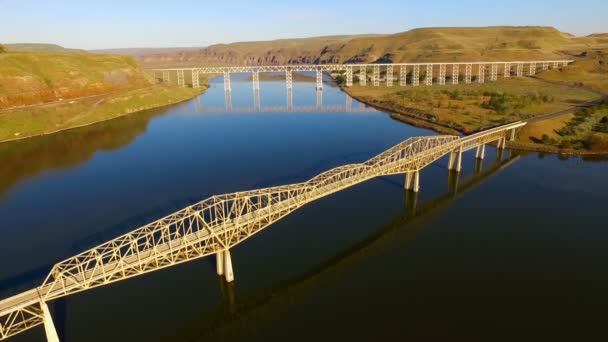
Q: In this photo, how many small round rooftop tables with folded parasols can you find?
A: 0